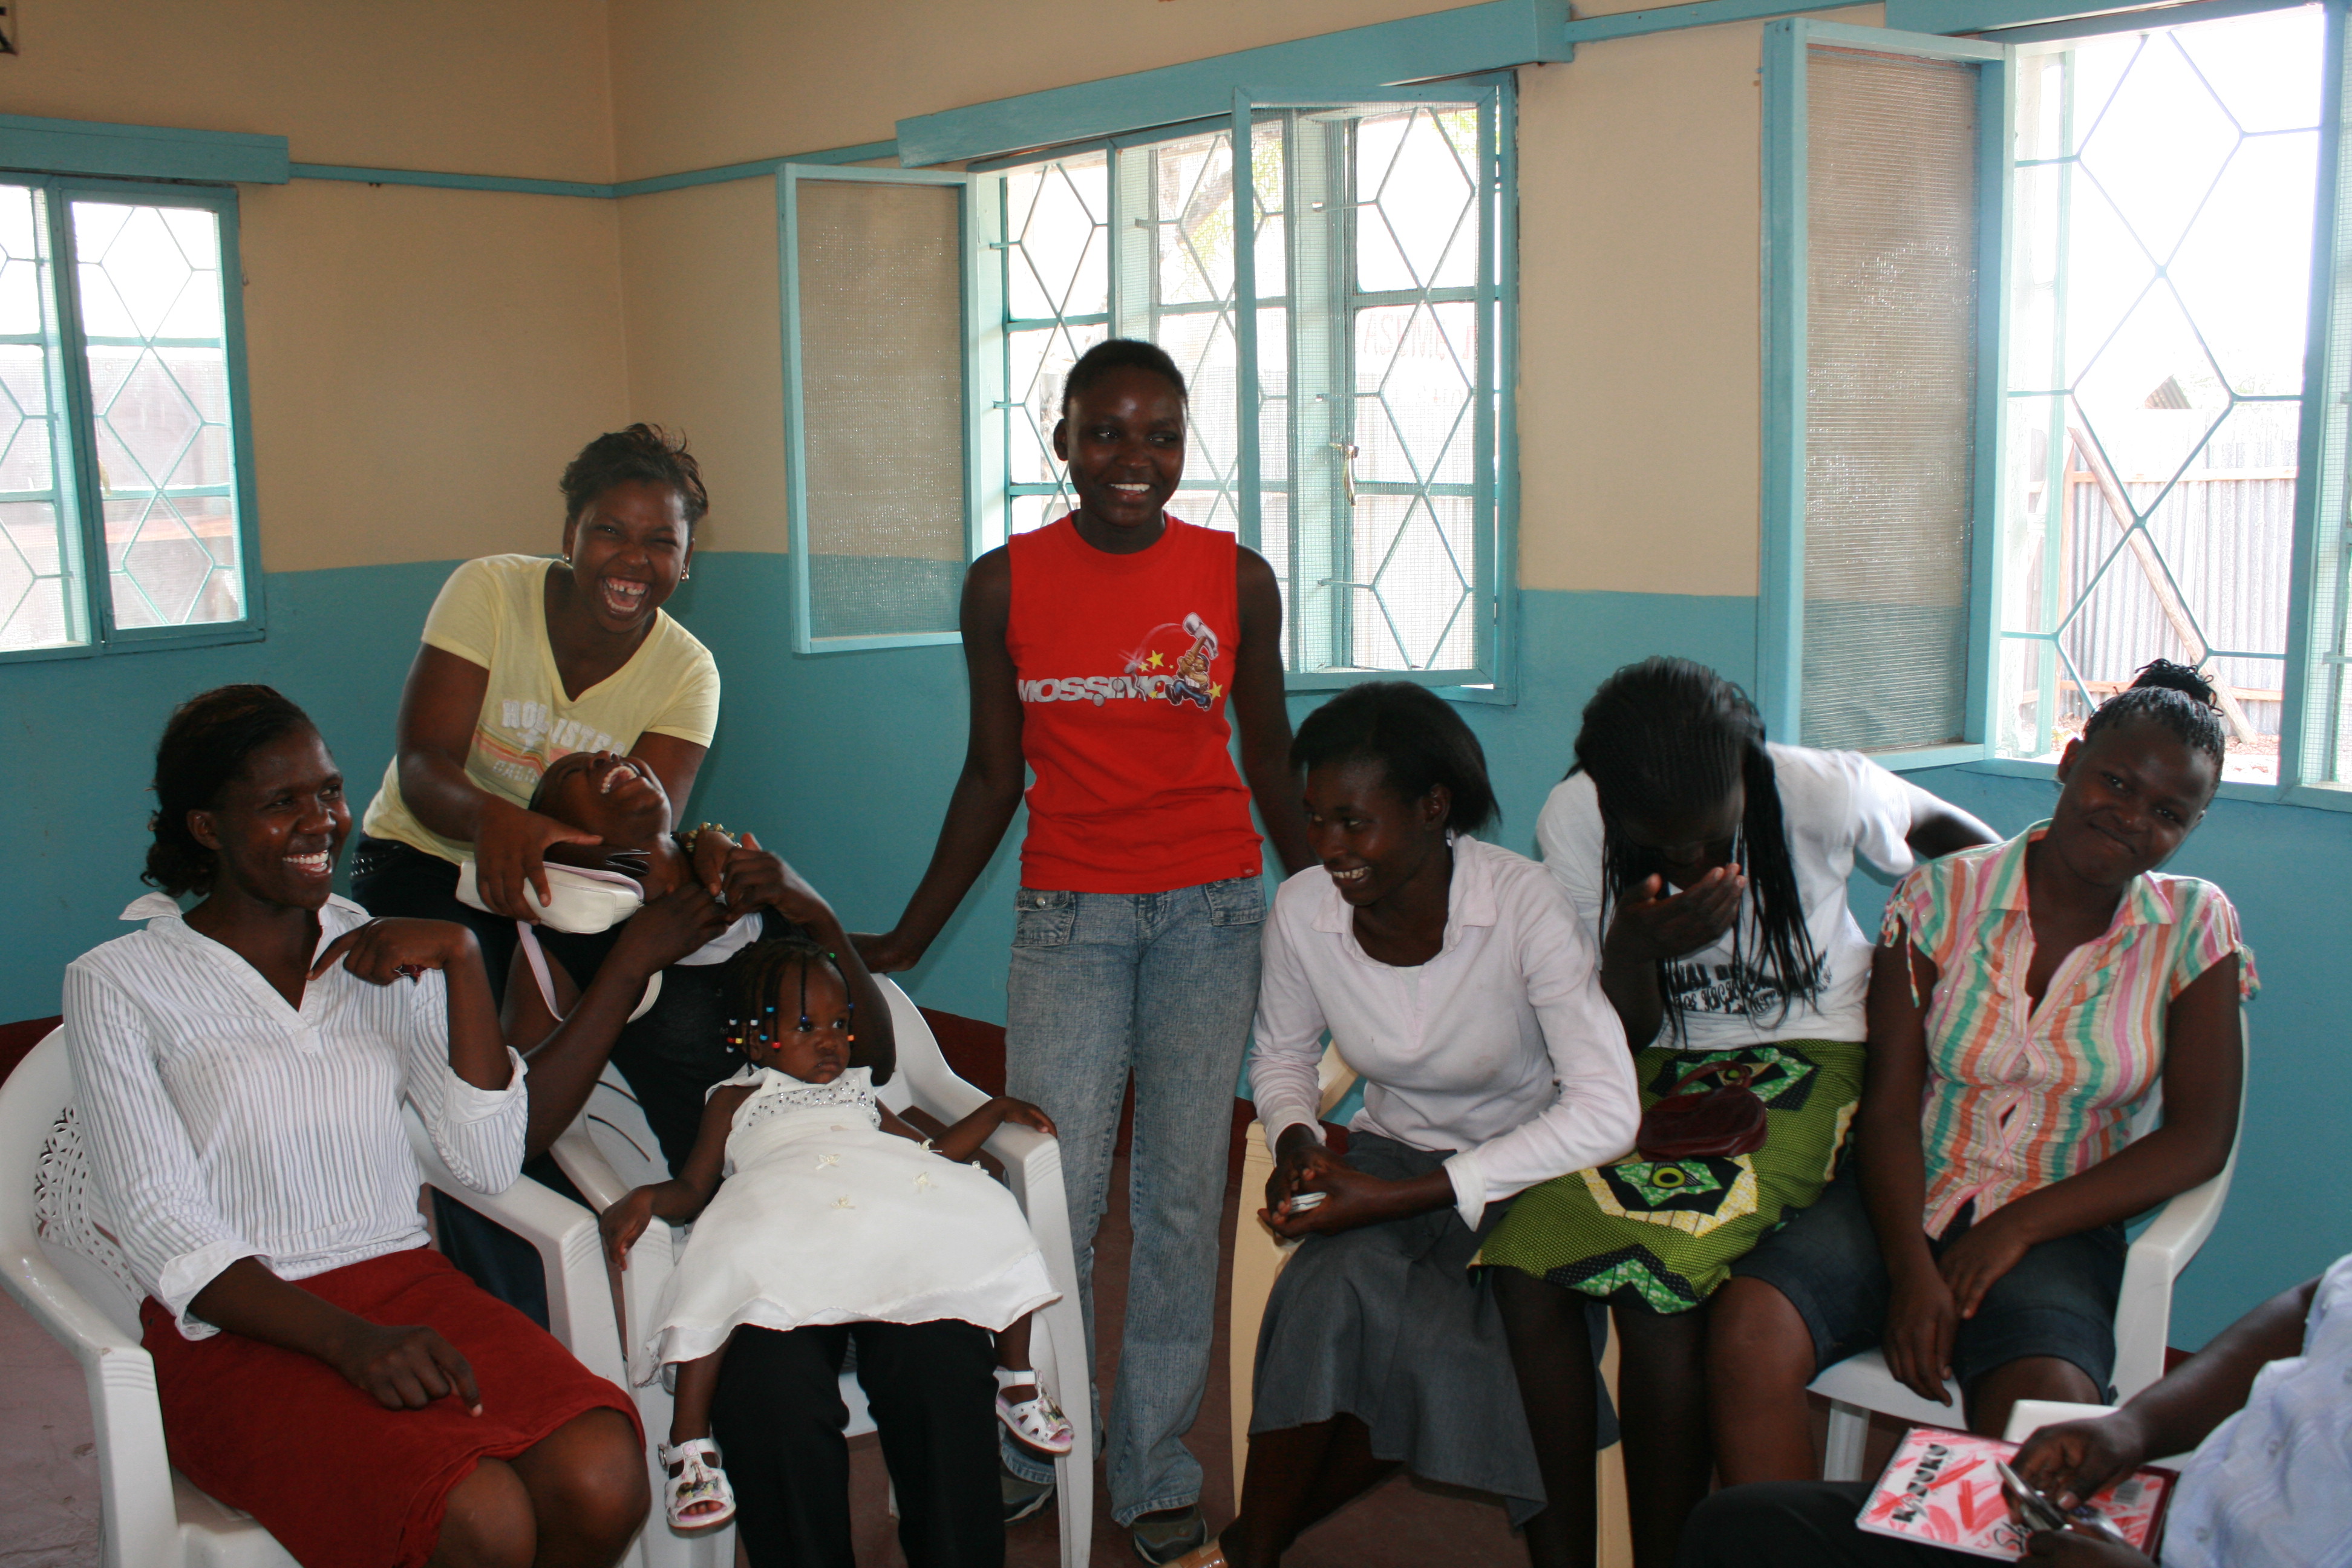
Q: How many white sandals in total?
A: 2